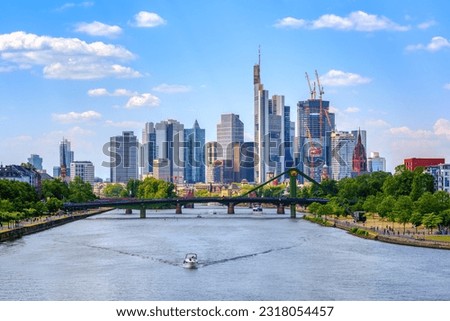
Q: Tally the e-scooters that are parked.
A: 0